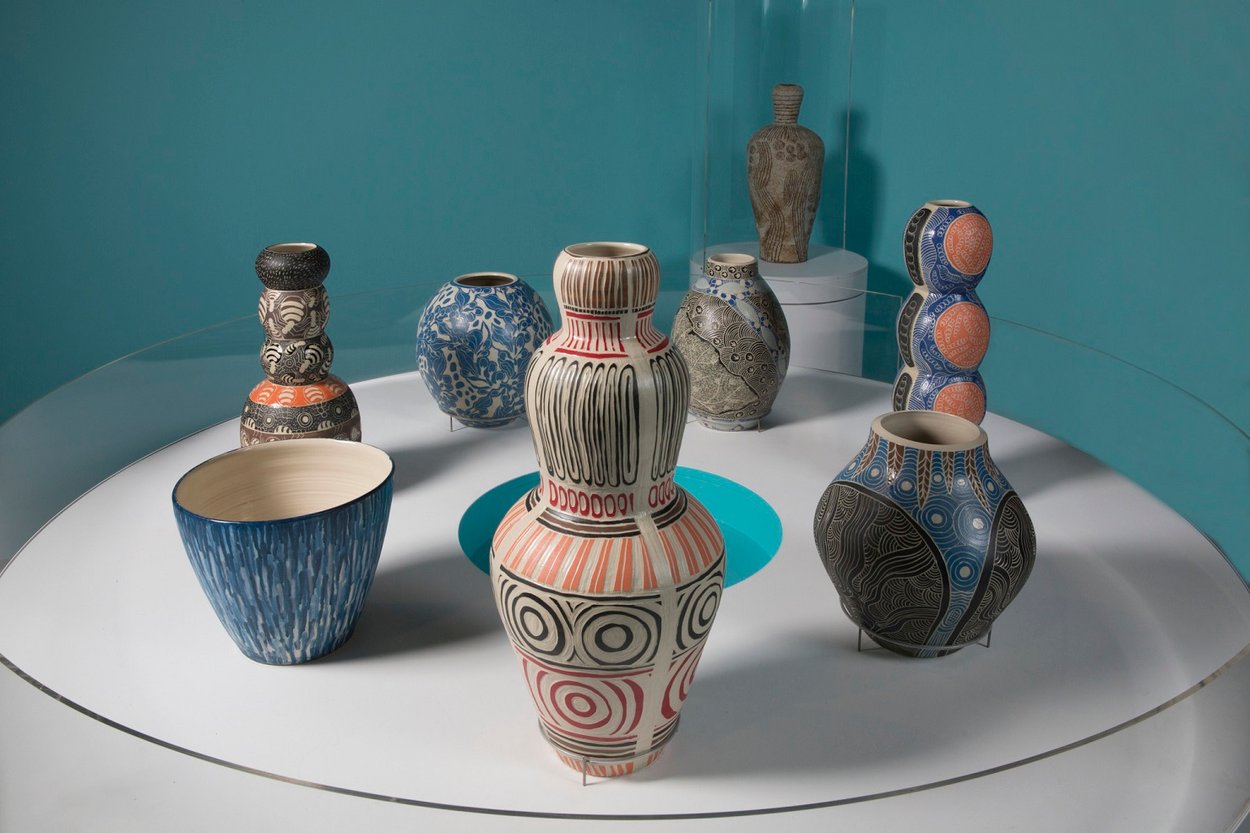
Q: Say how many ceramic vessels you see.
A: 8